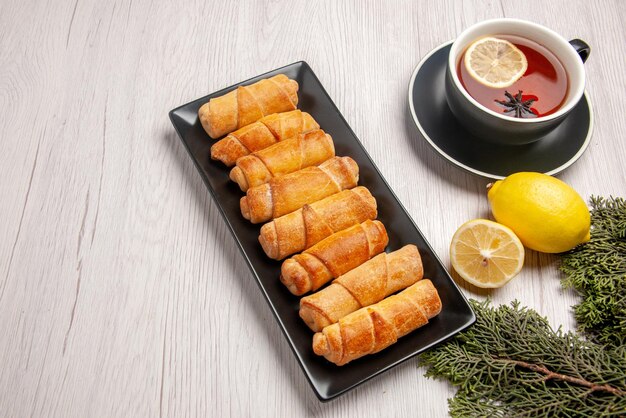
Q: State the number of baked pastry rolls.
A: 8